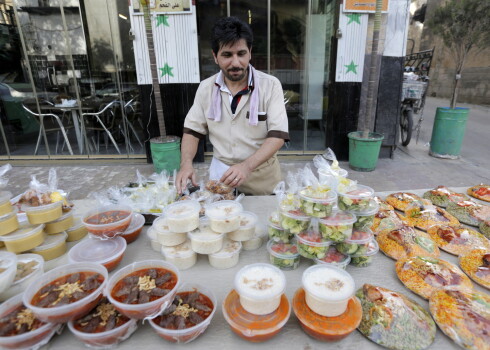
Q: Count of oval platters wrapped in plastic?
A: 14